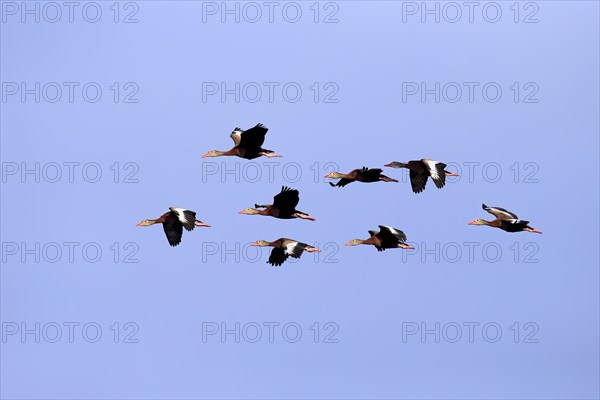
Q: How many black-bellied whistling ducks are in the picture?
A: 8